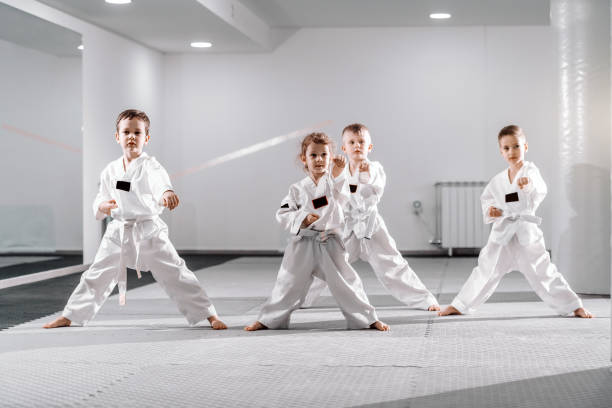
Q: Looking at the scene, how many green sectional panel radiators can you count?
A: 0